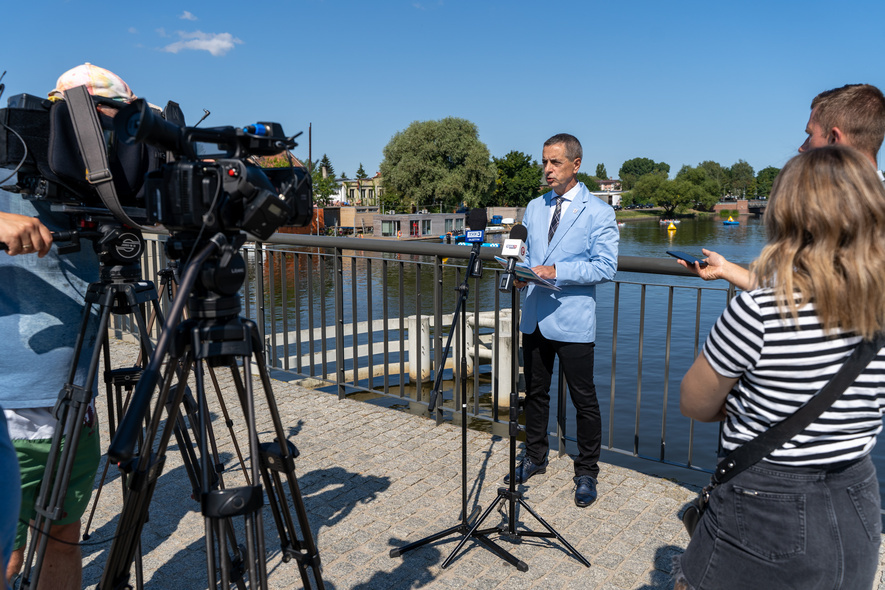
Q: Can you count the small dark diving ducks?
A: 0